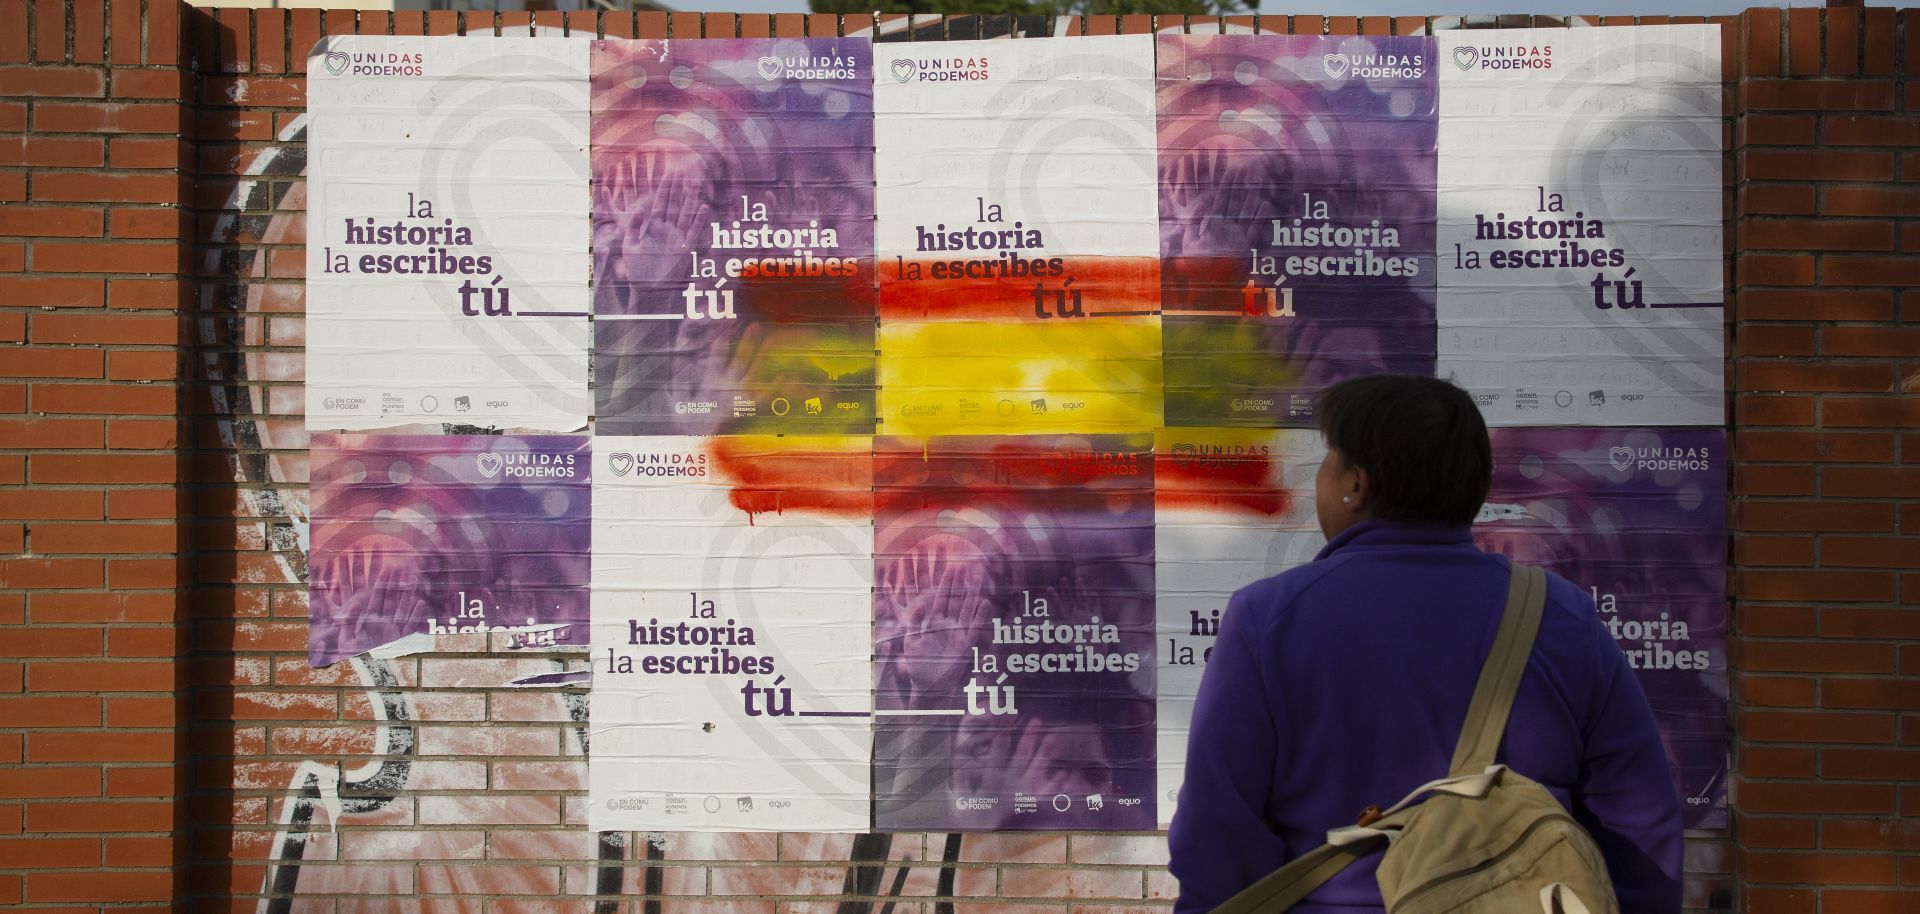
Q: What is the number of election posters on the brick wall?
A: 10